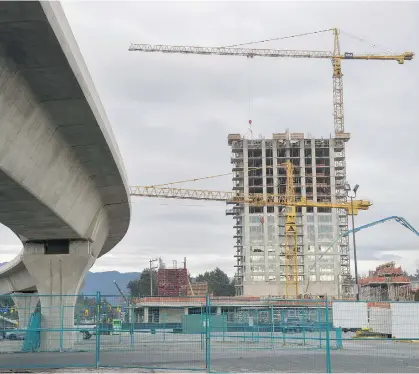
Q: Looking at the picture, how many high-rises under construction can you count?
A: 1